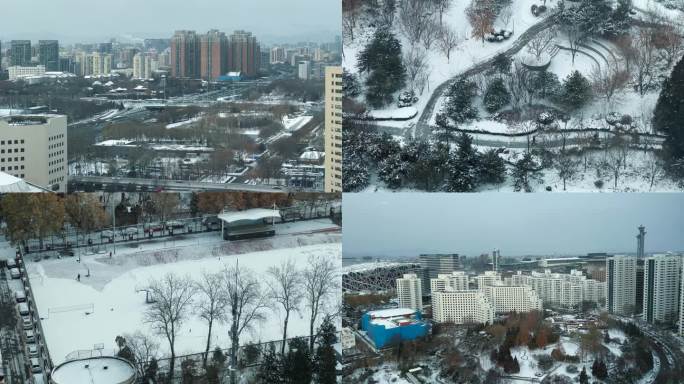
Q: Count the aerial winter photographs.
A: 4